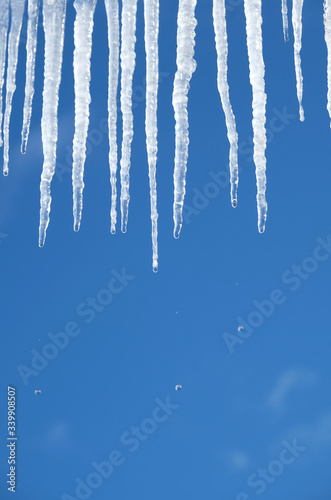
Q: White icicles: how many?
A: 14